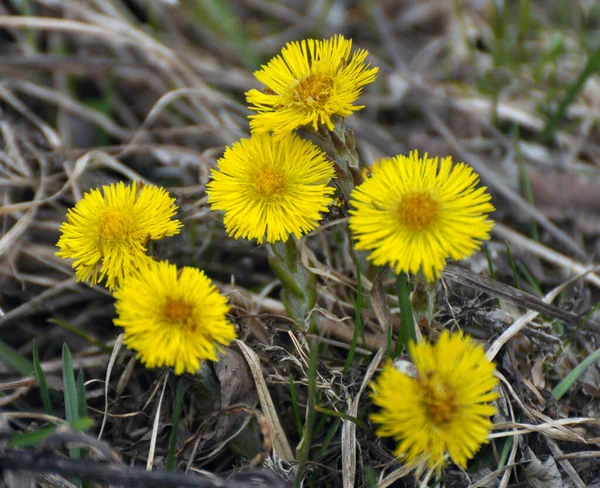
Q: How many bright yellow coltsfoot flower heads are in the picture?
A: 6